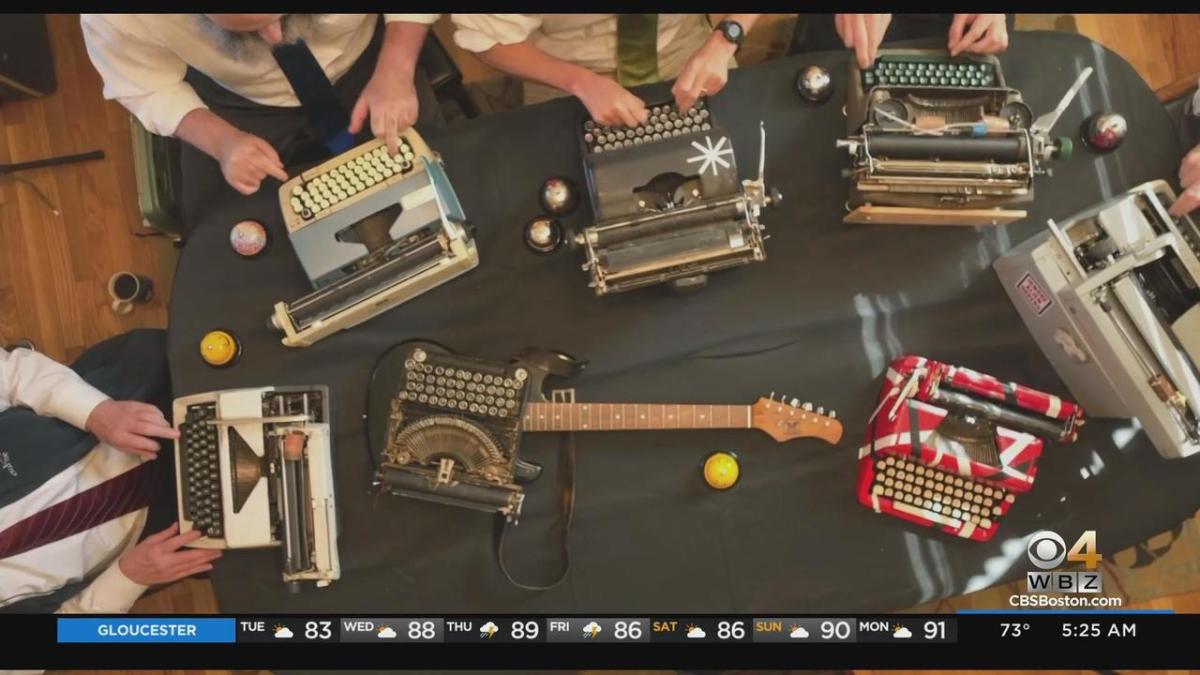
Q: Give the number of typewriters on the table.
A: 7